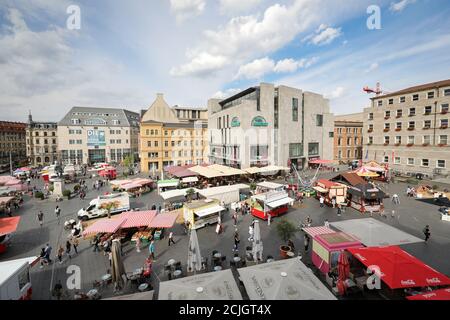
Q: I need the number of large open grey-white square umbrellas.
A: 3